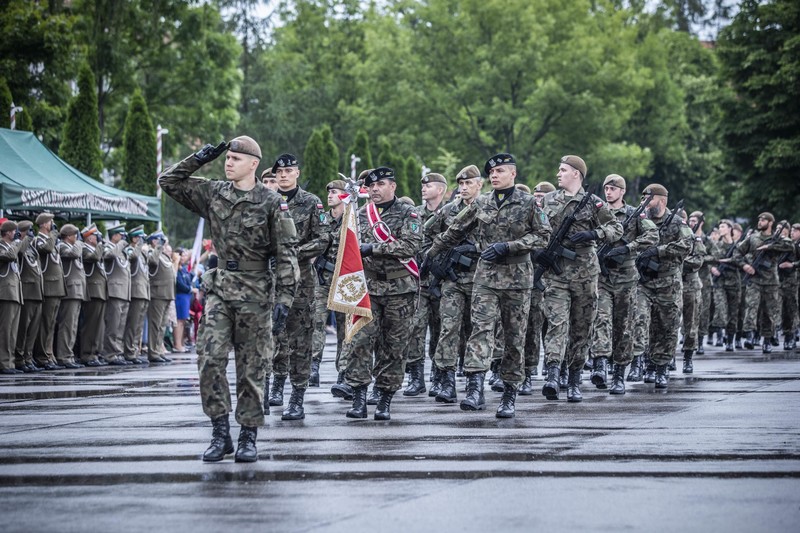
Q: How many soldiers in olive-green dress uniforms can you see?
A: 8